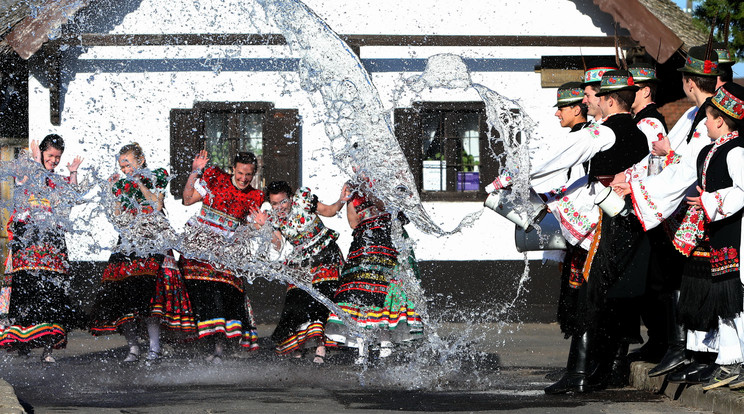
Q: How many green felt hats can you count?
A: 5